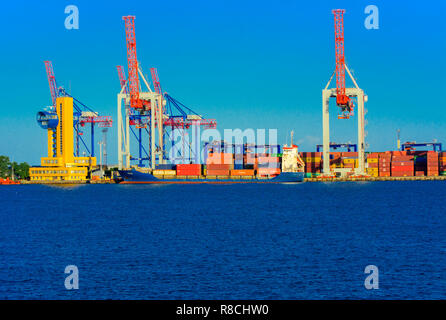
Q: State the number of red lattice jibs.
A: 5